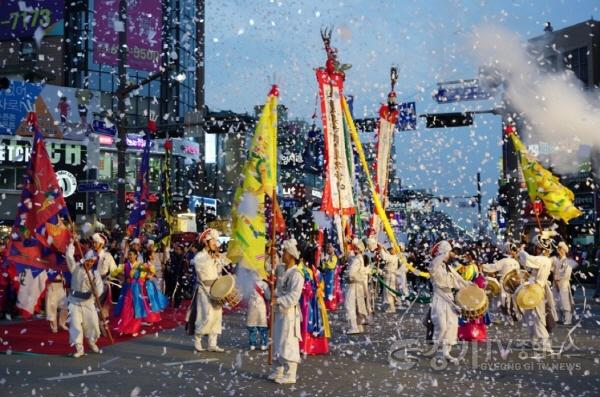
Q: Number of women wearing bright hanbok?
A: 5